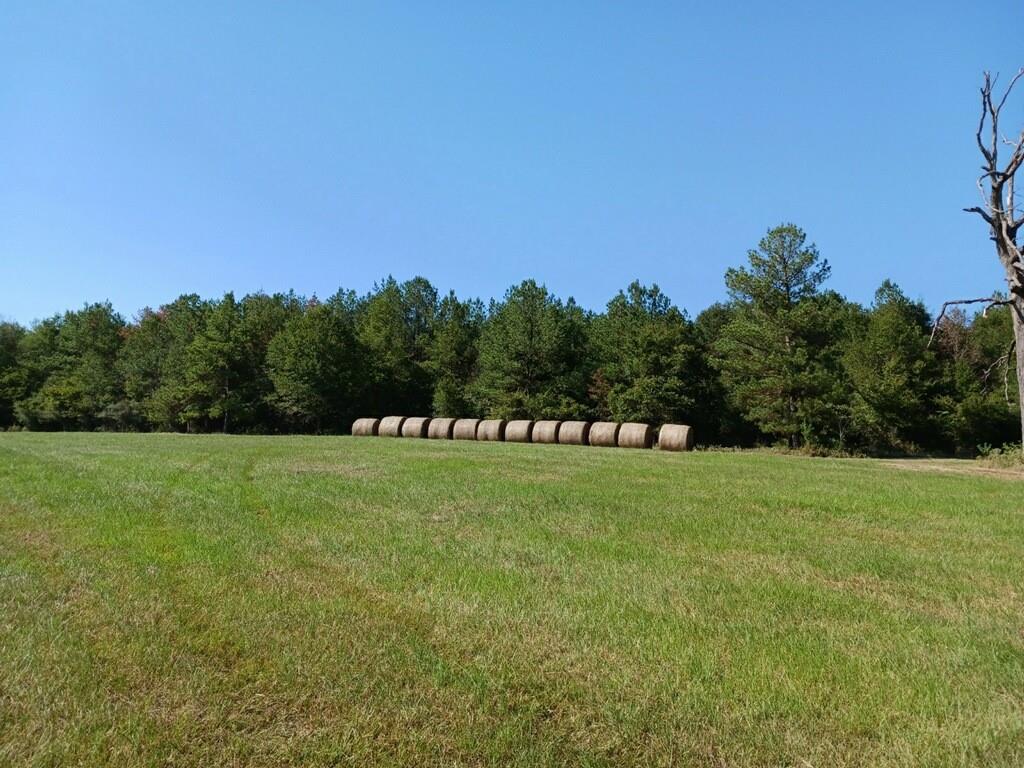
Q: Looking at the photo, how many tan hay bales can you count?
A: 12